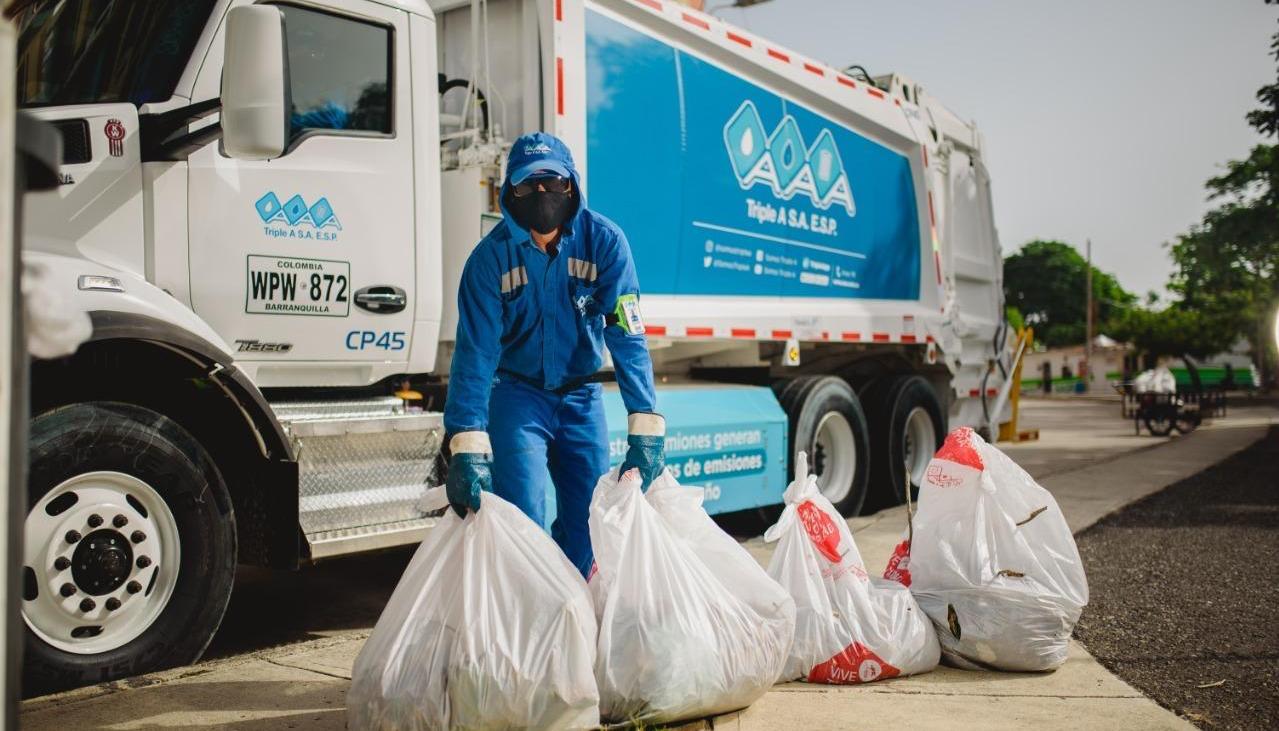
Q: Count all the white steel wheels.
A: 3